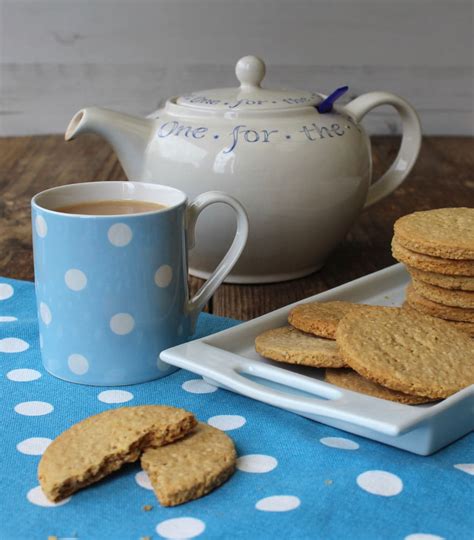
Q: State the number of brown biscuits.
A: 11